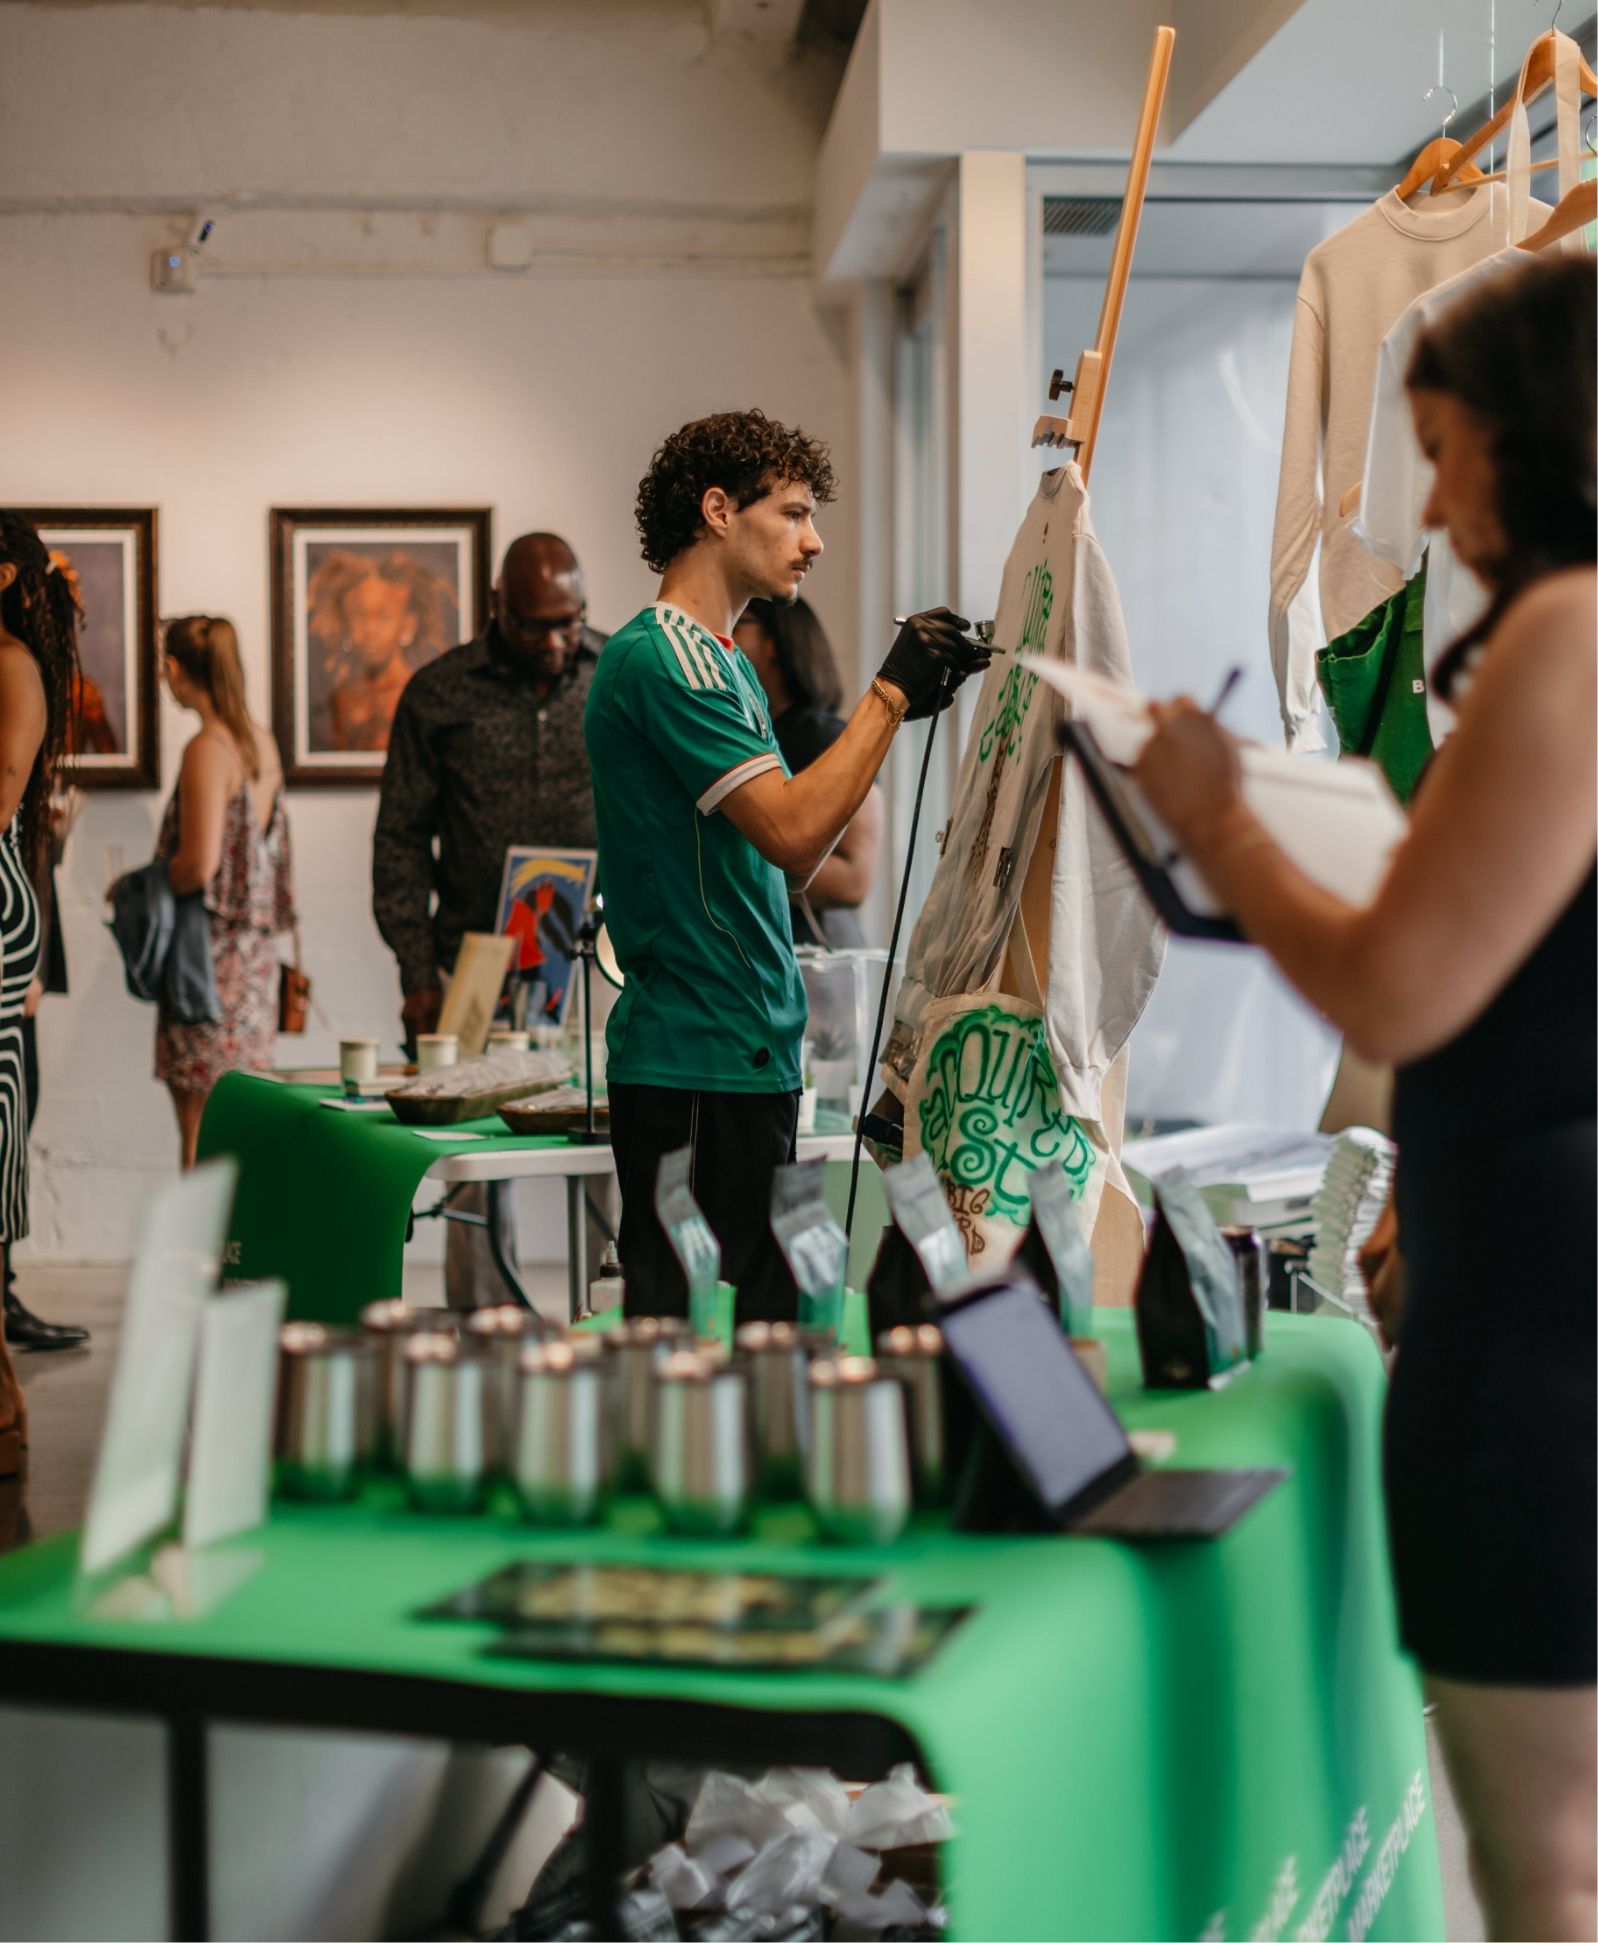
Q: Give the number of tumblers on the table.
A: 10